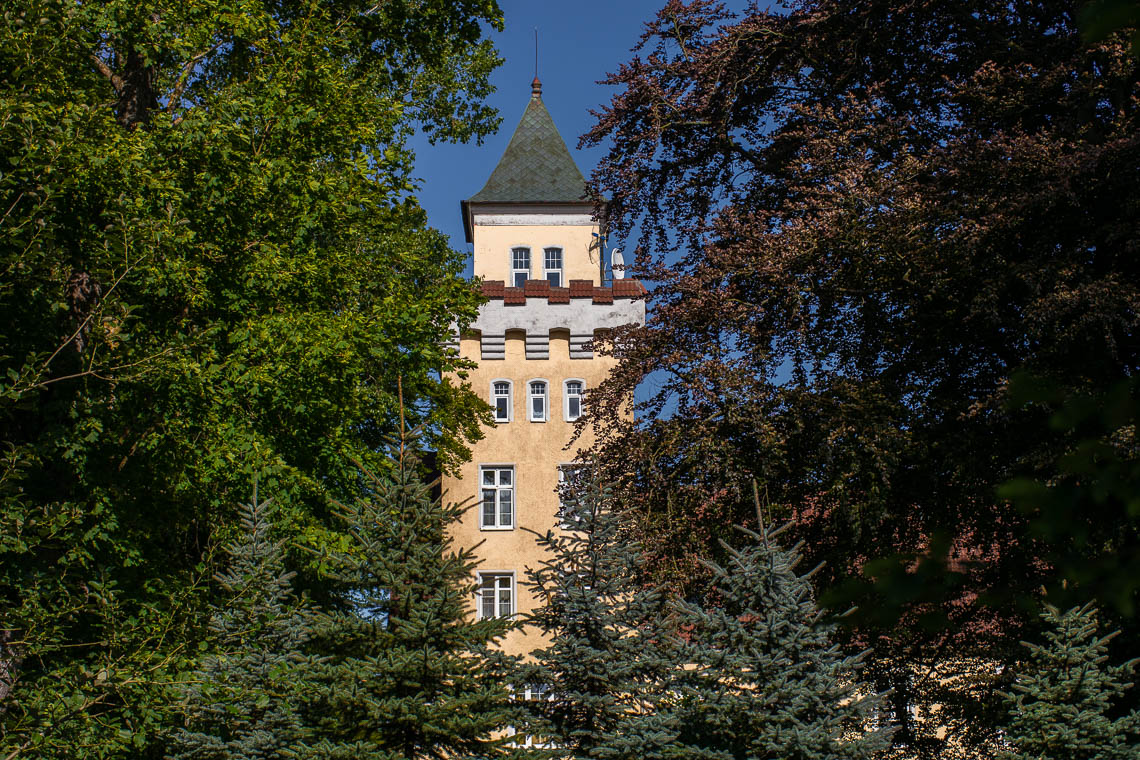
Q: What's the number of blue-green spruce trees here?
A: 5